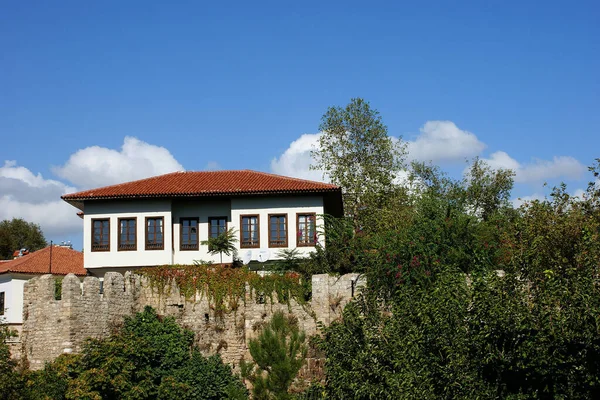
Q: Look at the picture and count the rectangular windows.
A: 8